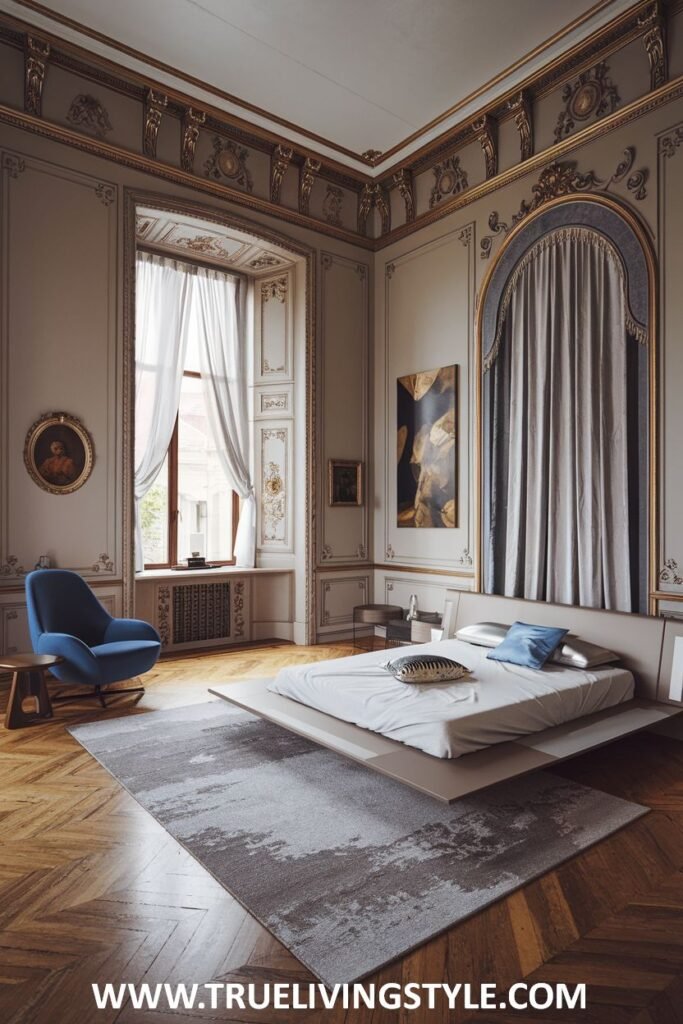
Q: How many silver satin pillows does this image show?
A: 2